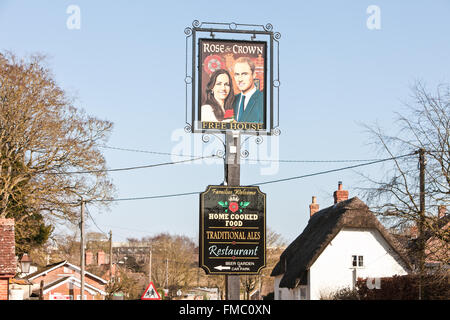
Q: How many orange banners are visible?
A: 0